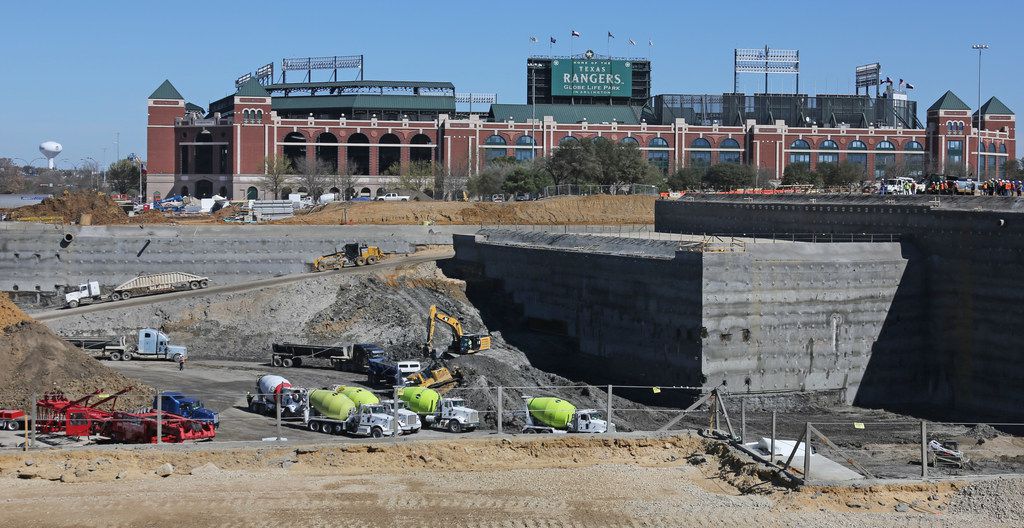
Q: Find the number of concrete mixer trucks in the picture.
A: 5